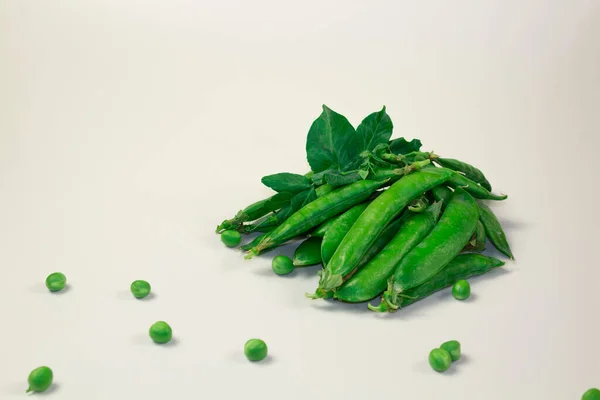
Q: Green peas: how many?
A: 11